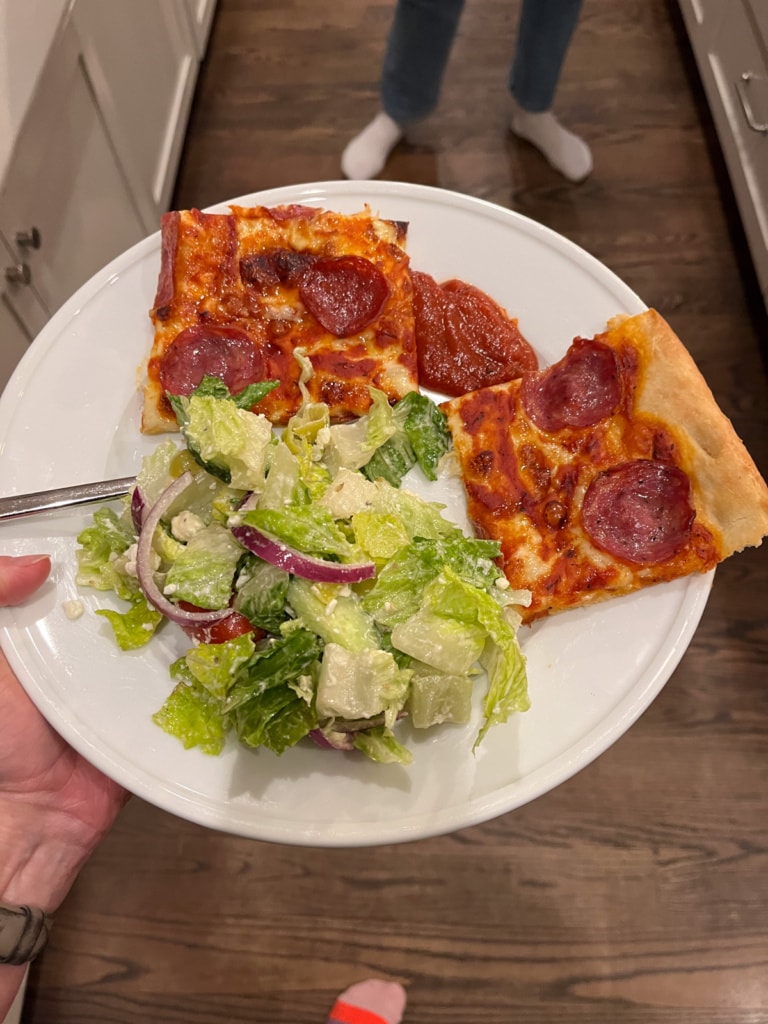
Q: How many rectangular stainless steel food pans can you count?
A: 0